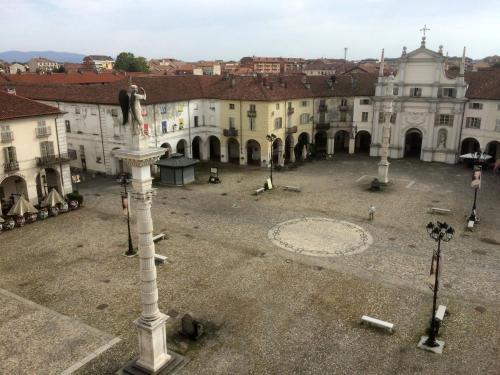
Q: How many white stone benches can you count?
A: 8